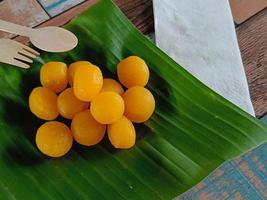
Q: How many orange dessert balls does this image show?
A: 12